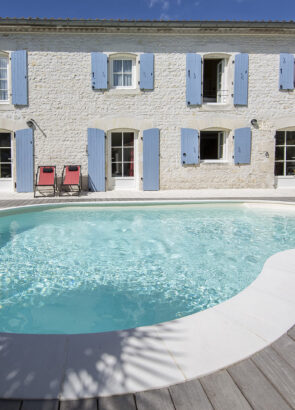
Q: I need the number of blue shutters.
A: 11